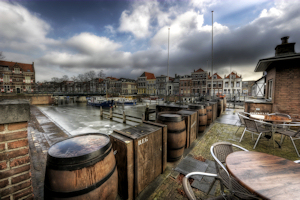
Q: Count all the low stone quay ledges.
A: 1